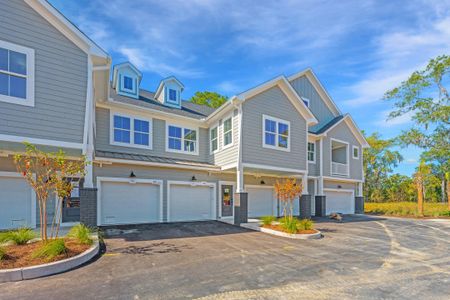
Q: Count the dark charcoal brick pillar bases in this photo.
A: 5